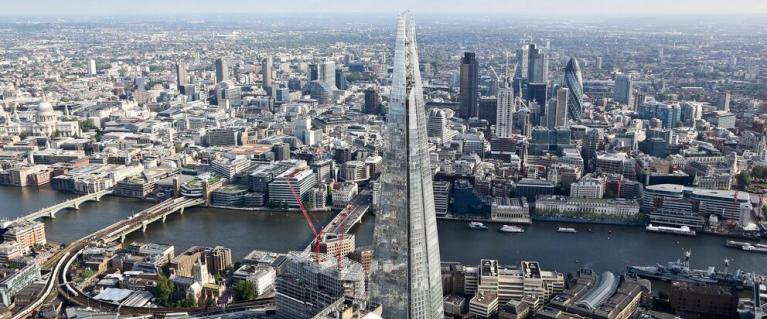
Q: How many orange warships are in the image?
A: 0